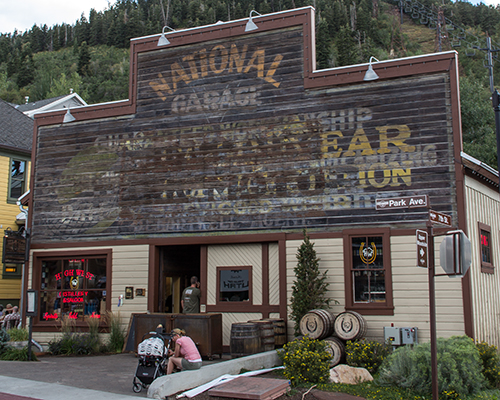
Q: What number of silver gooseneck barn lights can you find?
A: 4